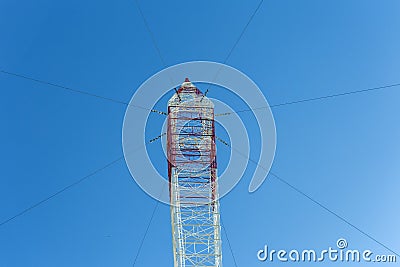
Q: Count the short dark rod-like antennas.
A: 6